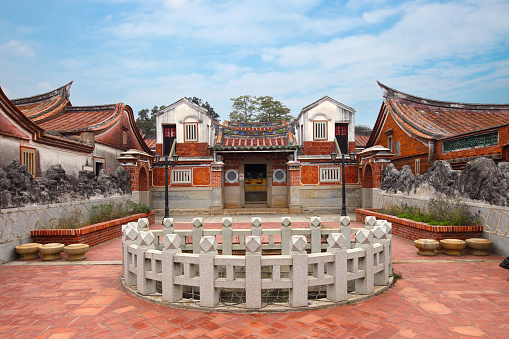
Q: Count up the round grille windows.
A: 2